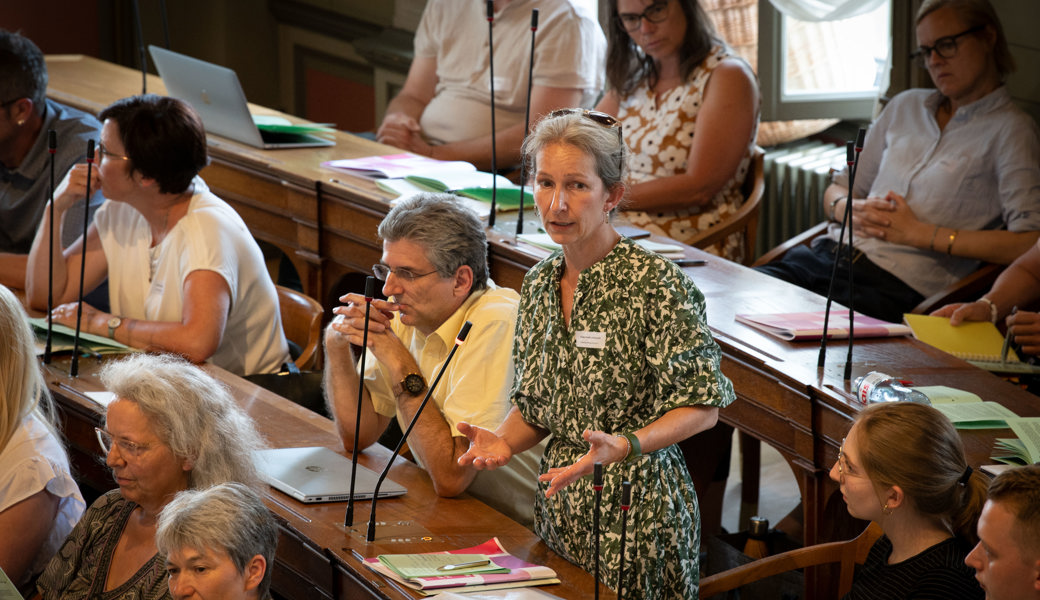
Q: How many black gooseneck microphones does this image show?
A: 12